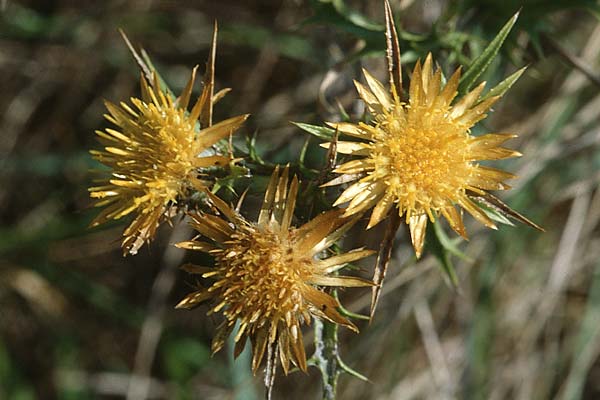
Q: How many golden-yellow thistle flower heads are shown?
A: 3